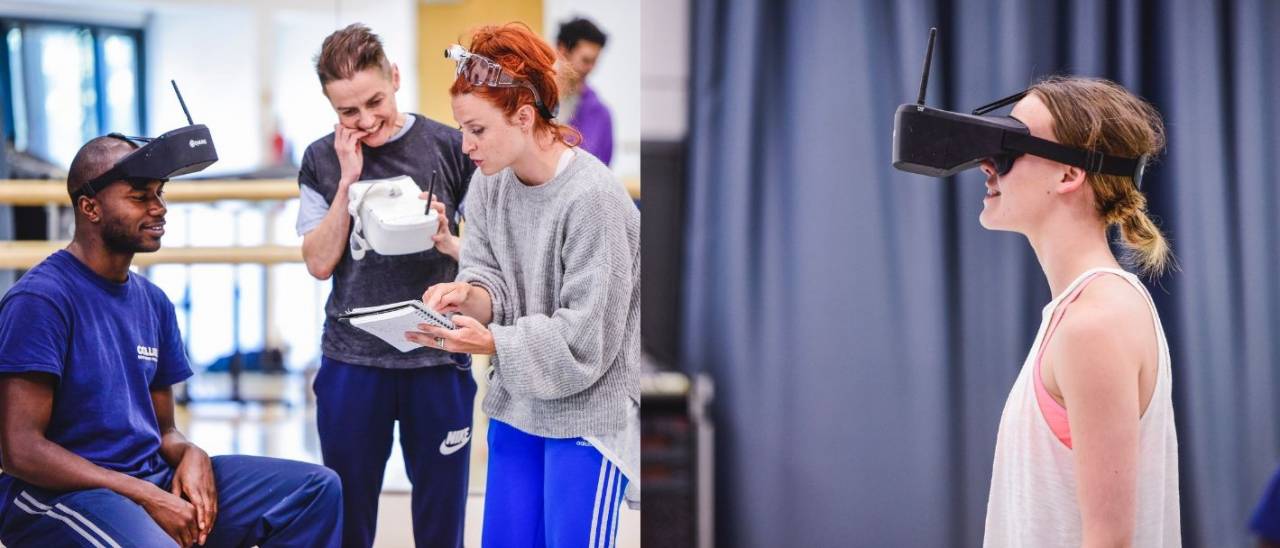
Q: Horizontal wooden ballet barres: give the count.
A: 2